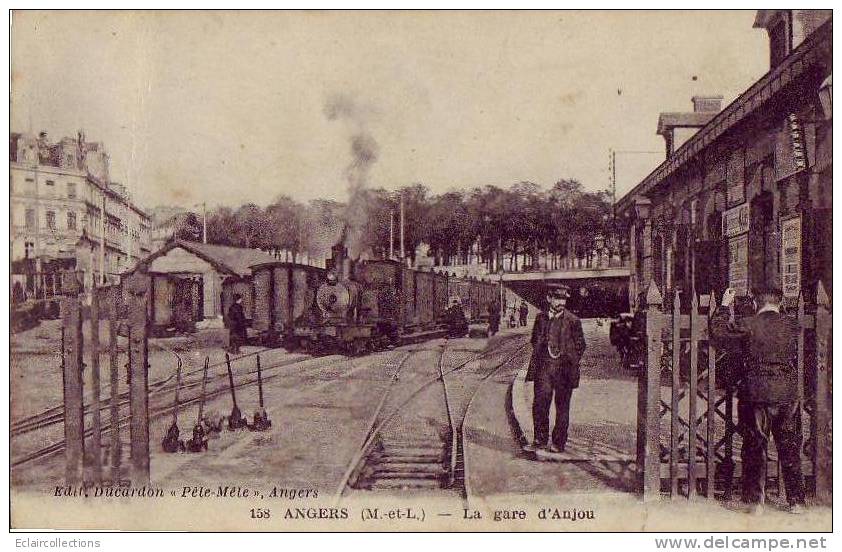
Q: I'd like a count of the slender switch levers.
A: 4